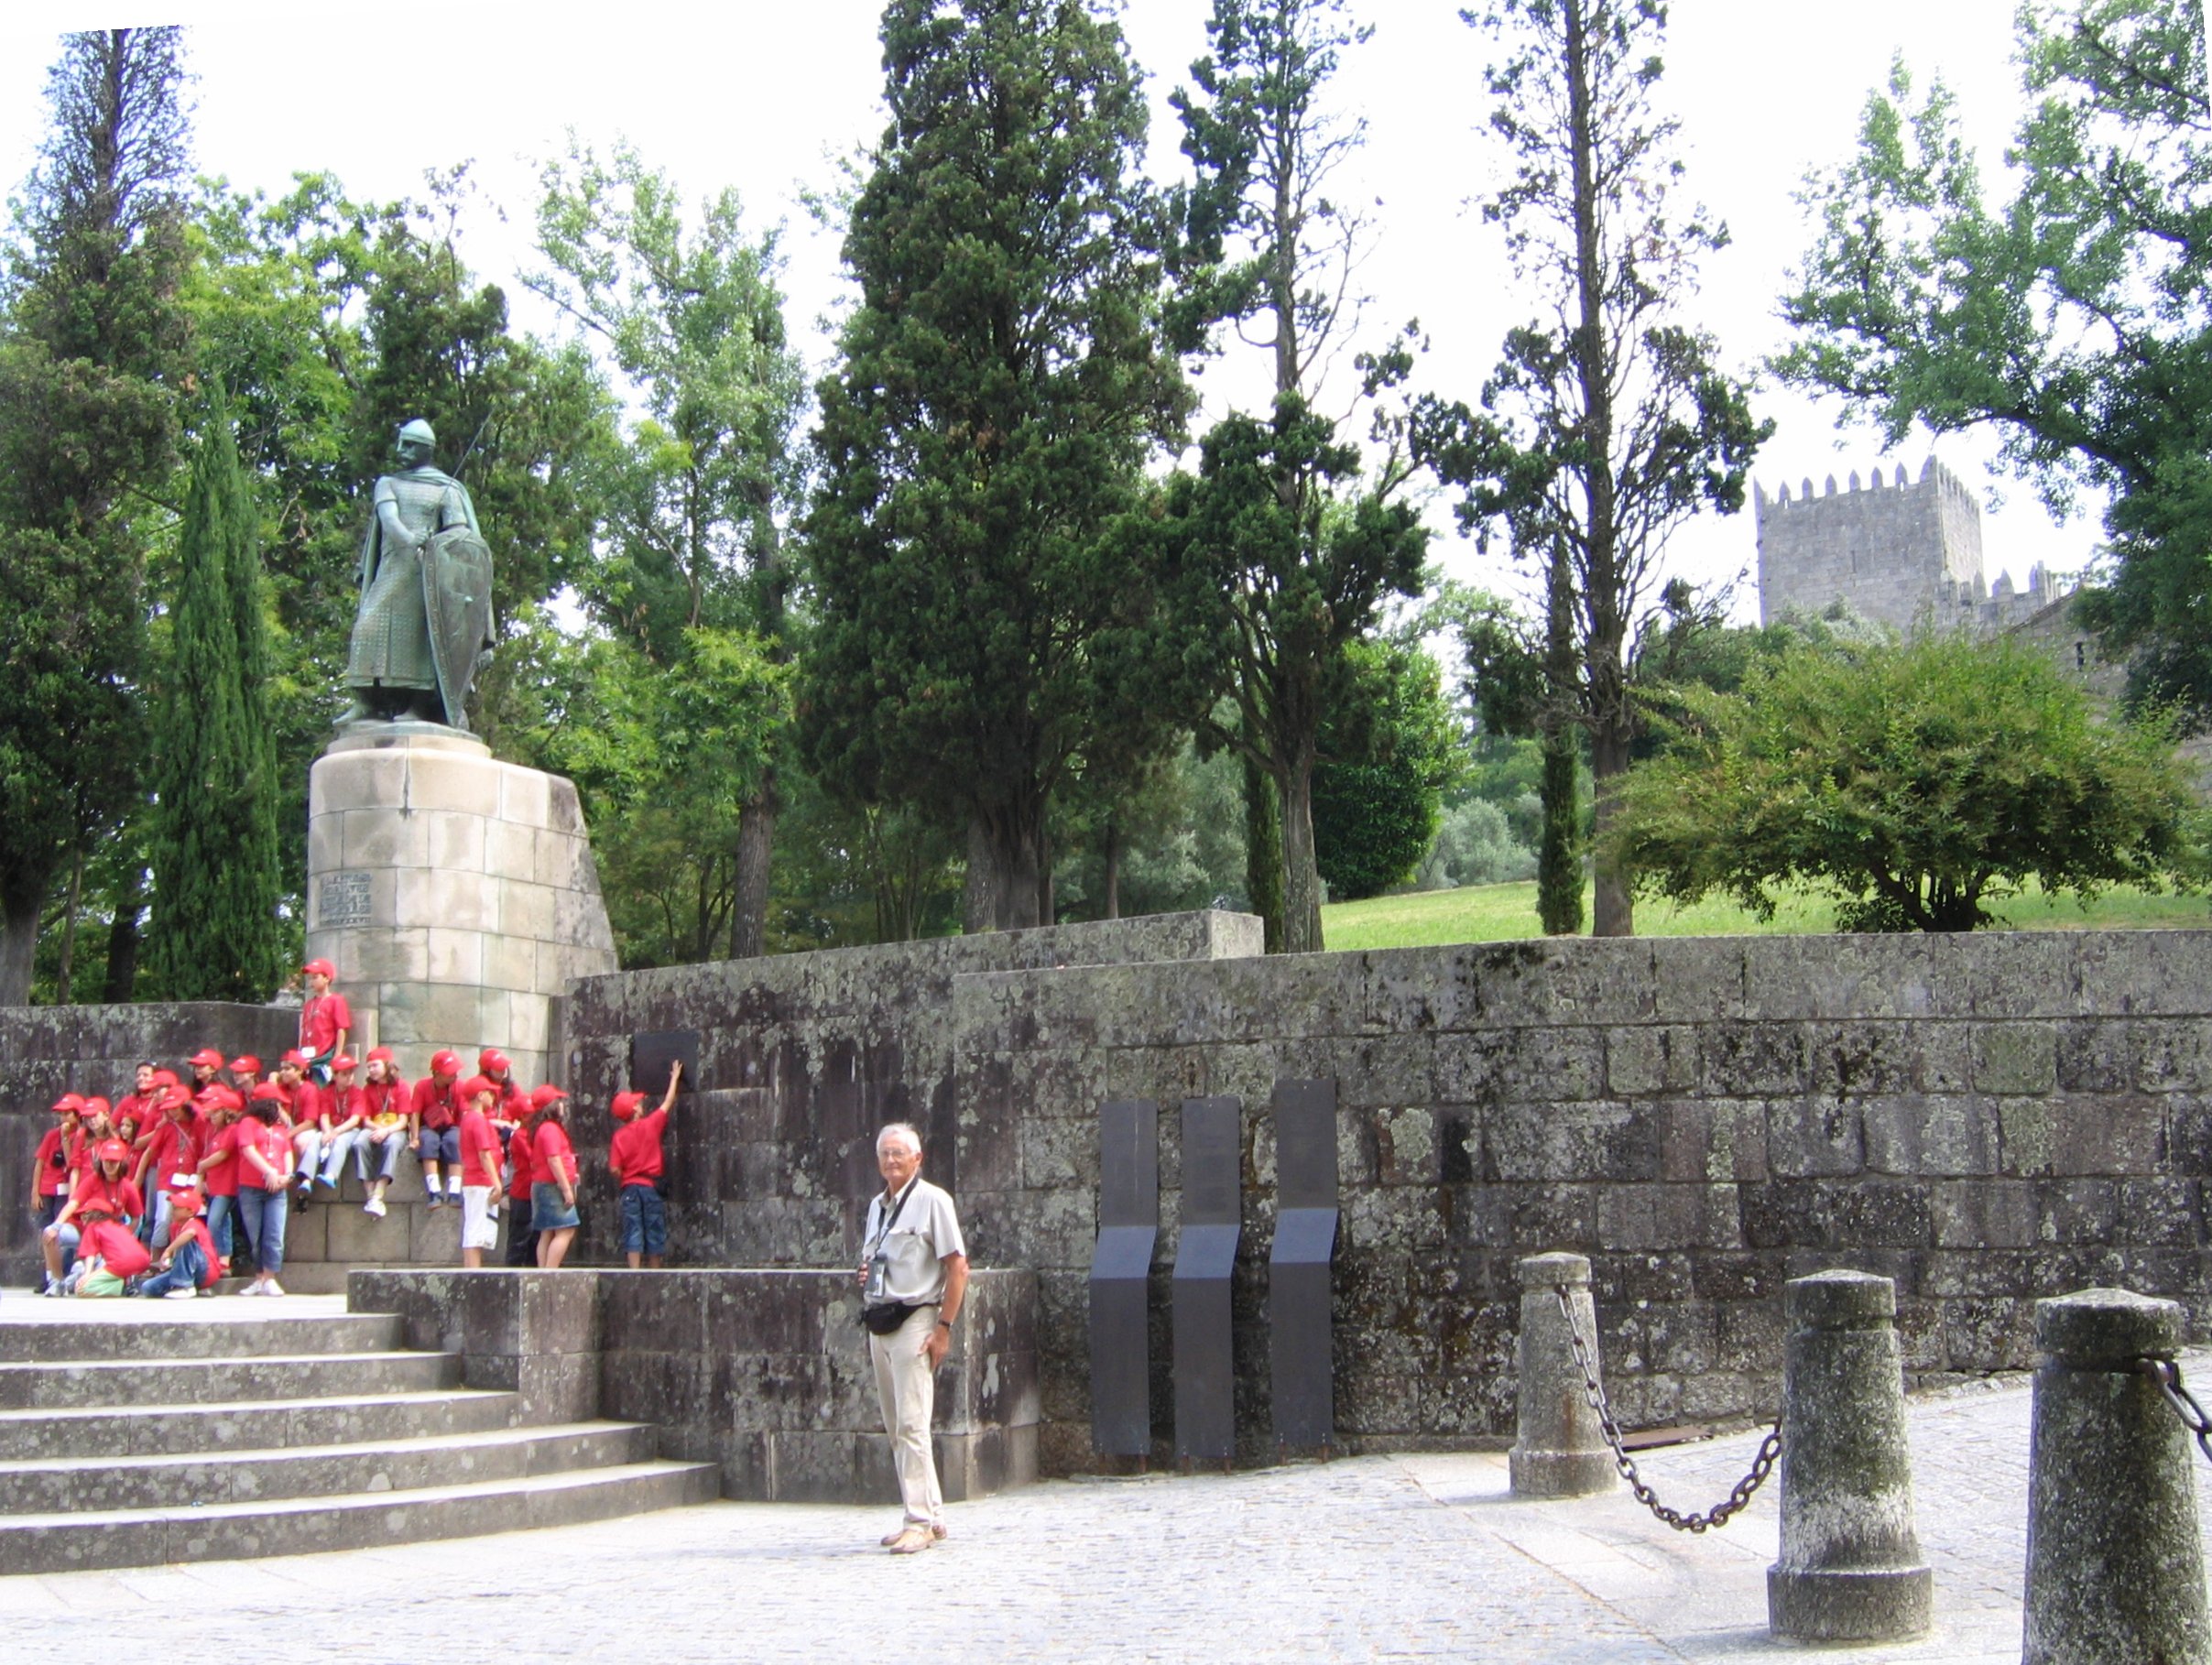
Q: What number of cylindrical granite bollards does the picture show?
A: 3